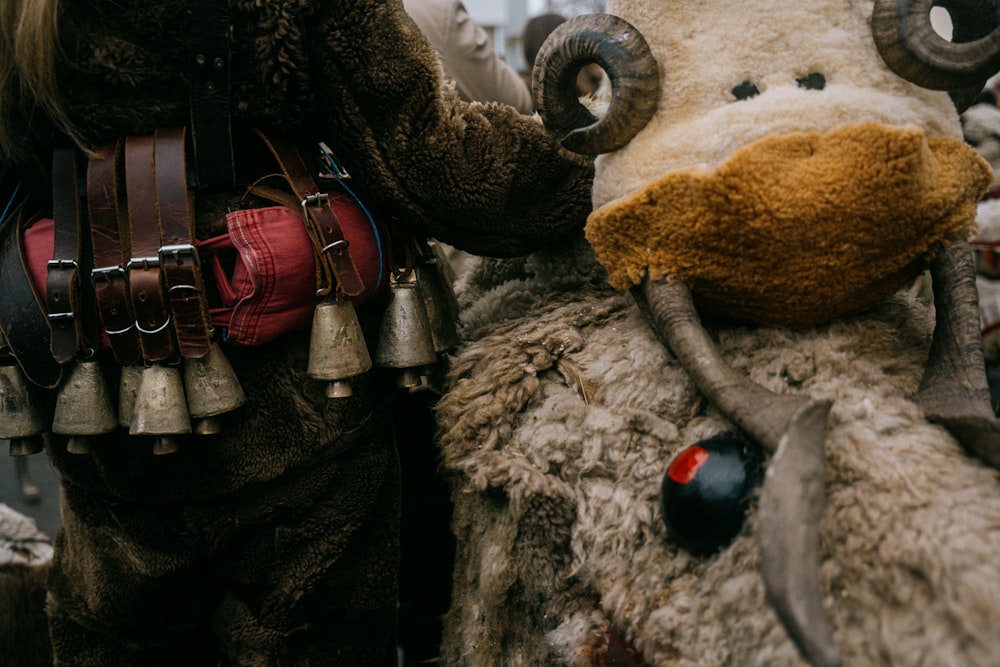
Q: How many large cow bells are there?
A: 8